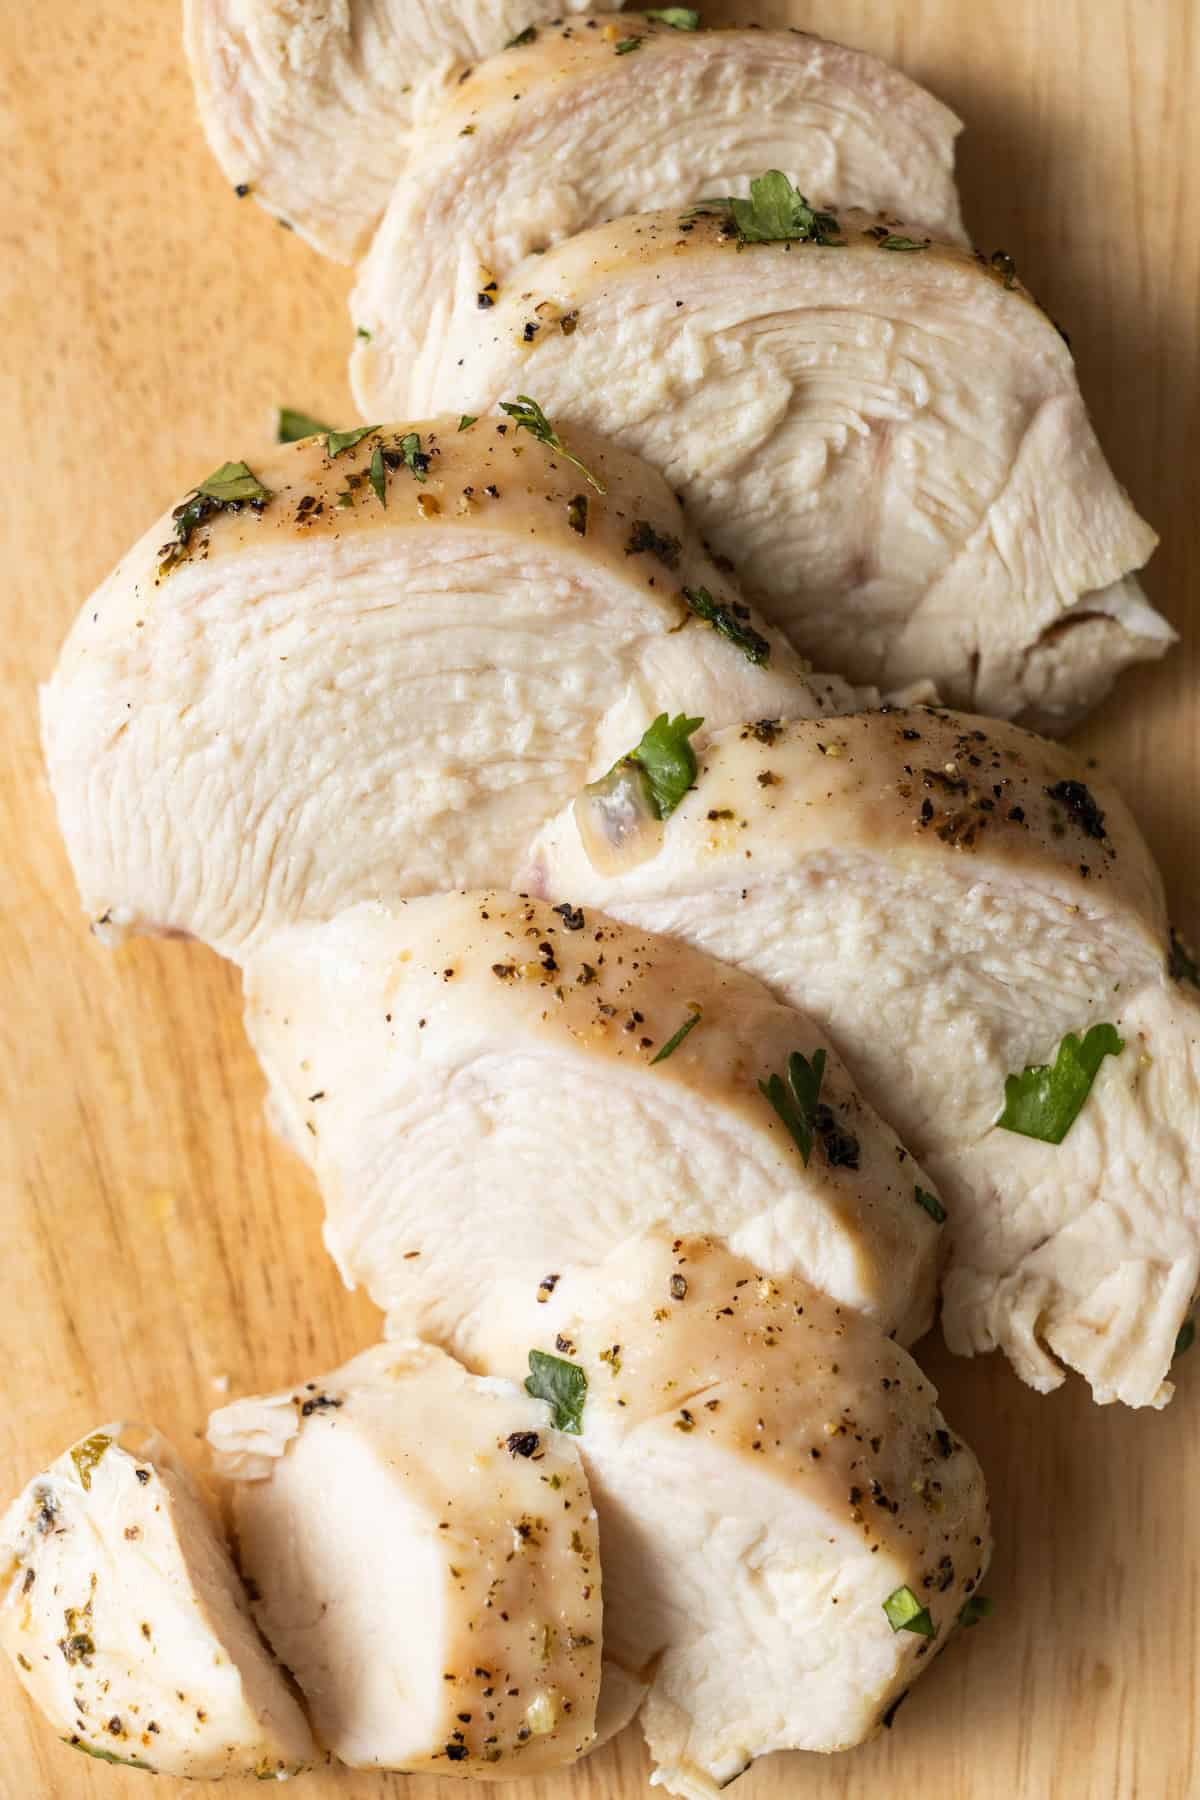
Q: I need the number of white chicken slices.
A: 9